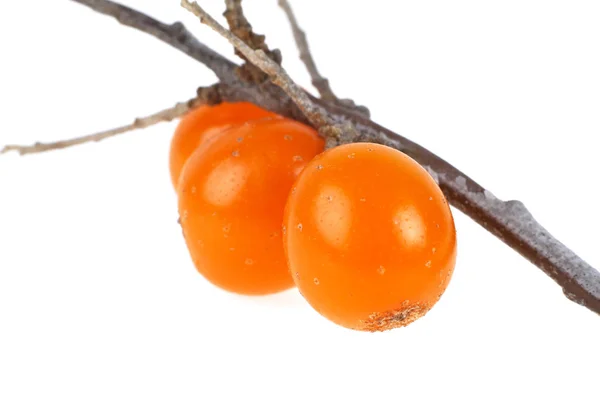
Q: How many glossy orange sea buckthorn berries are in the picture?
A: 3